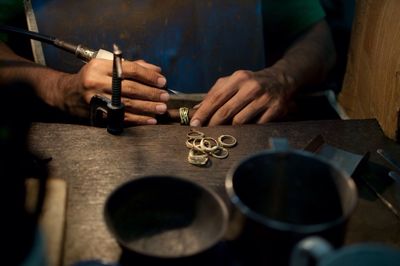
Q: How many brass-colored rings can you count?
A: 8